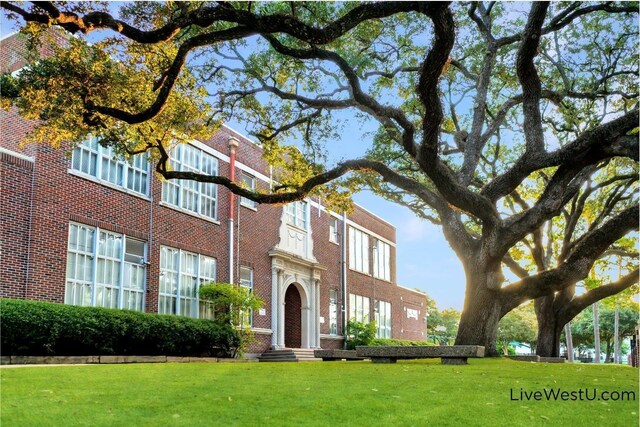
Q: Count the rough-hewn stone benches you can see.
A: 2